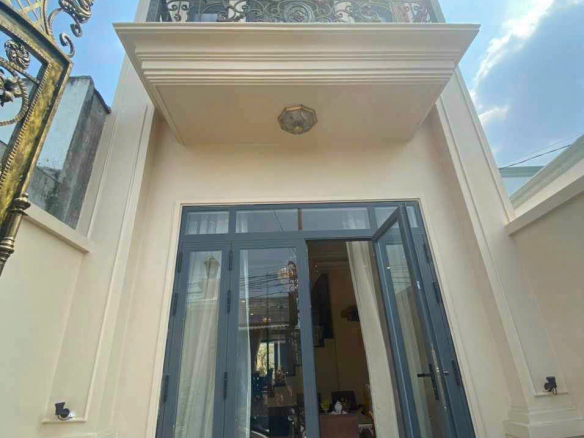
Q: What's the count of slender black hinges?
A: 9